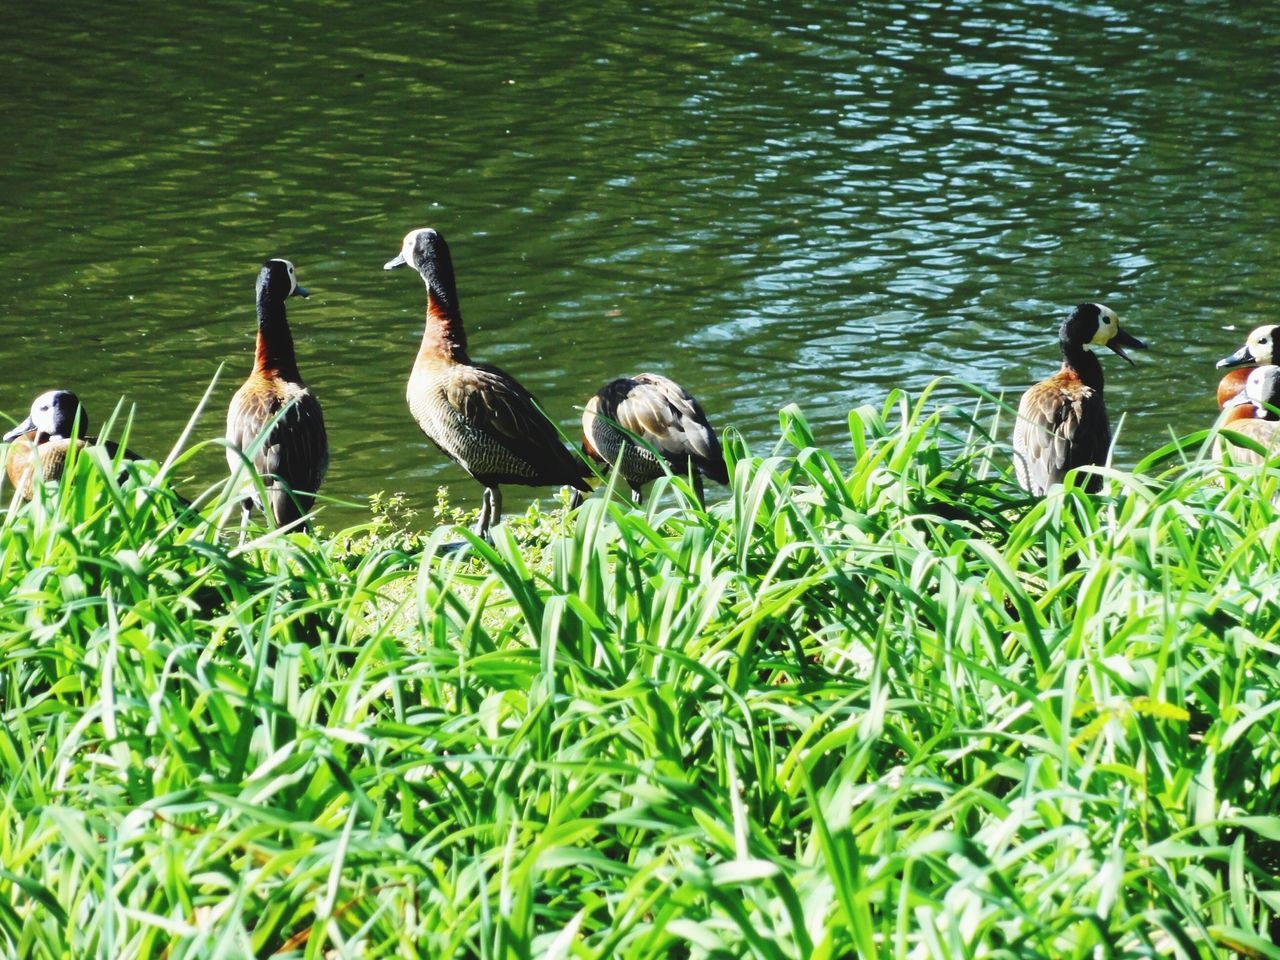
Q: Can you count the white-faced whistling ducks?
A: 7